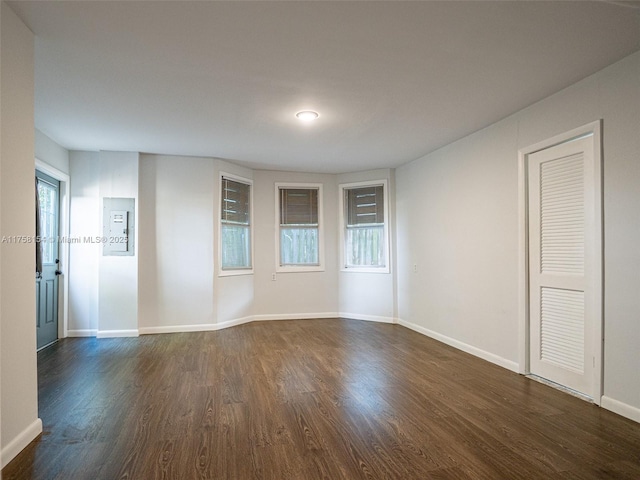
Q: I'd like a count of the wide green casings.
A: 0